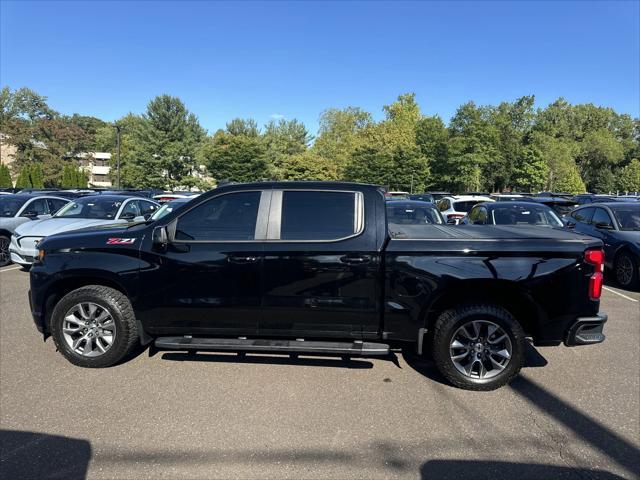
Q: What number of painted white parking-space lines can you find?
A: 2